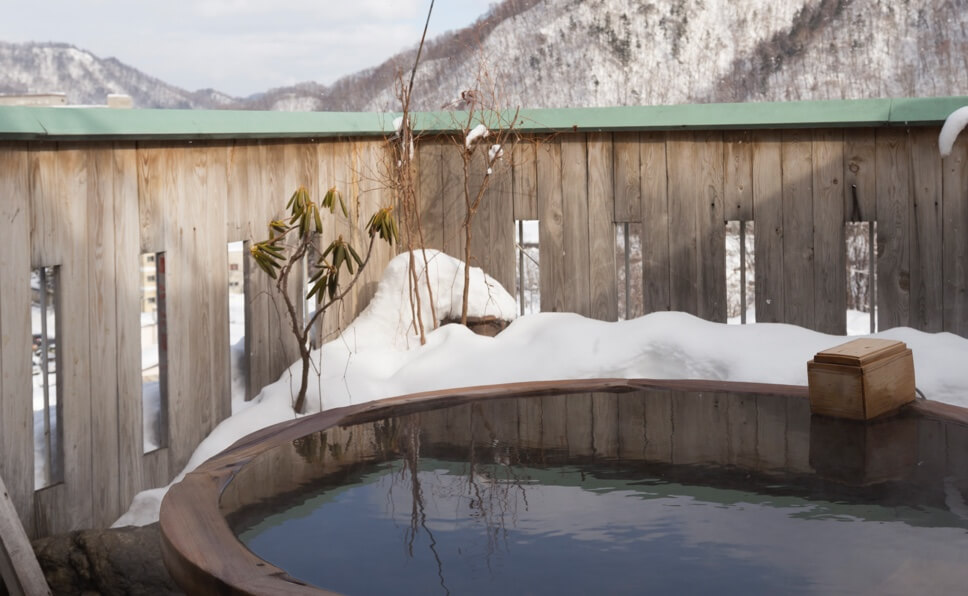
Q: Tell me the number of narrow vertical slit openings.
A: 8